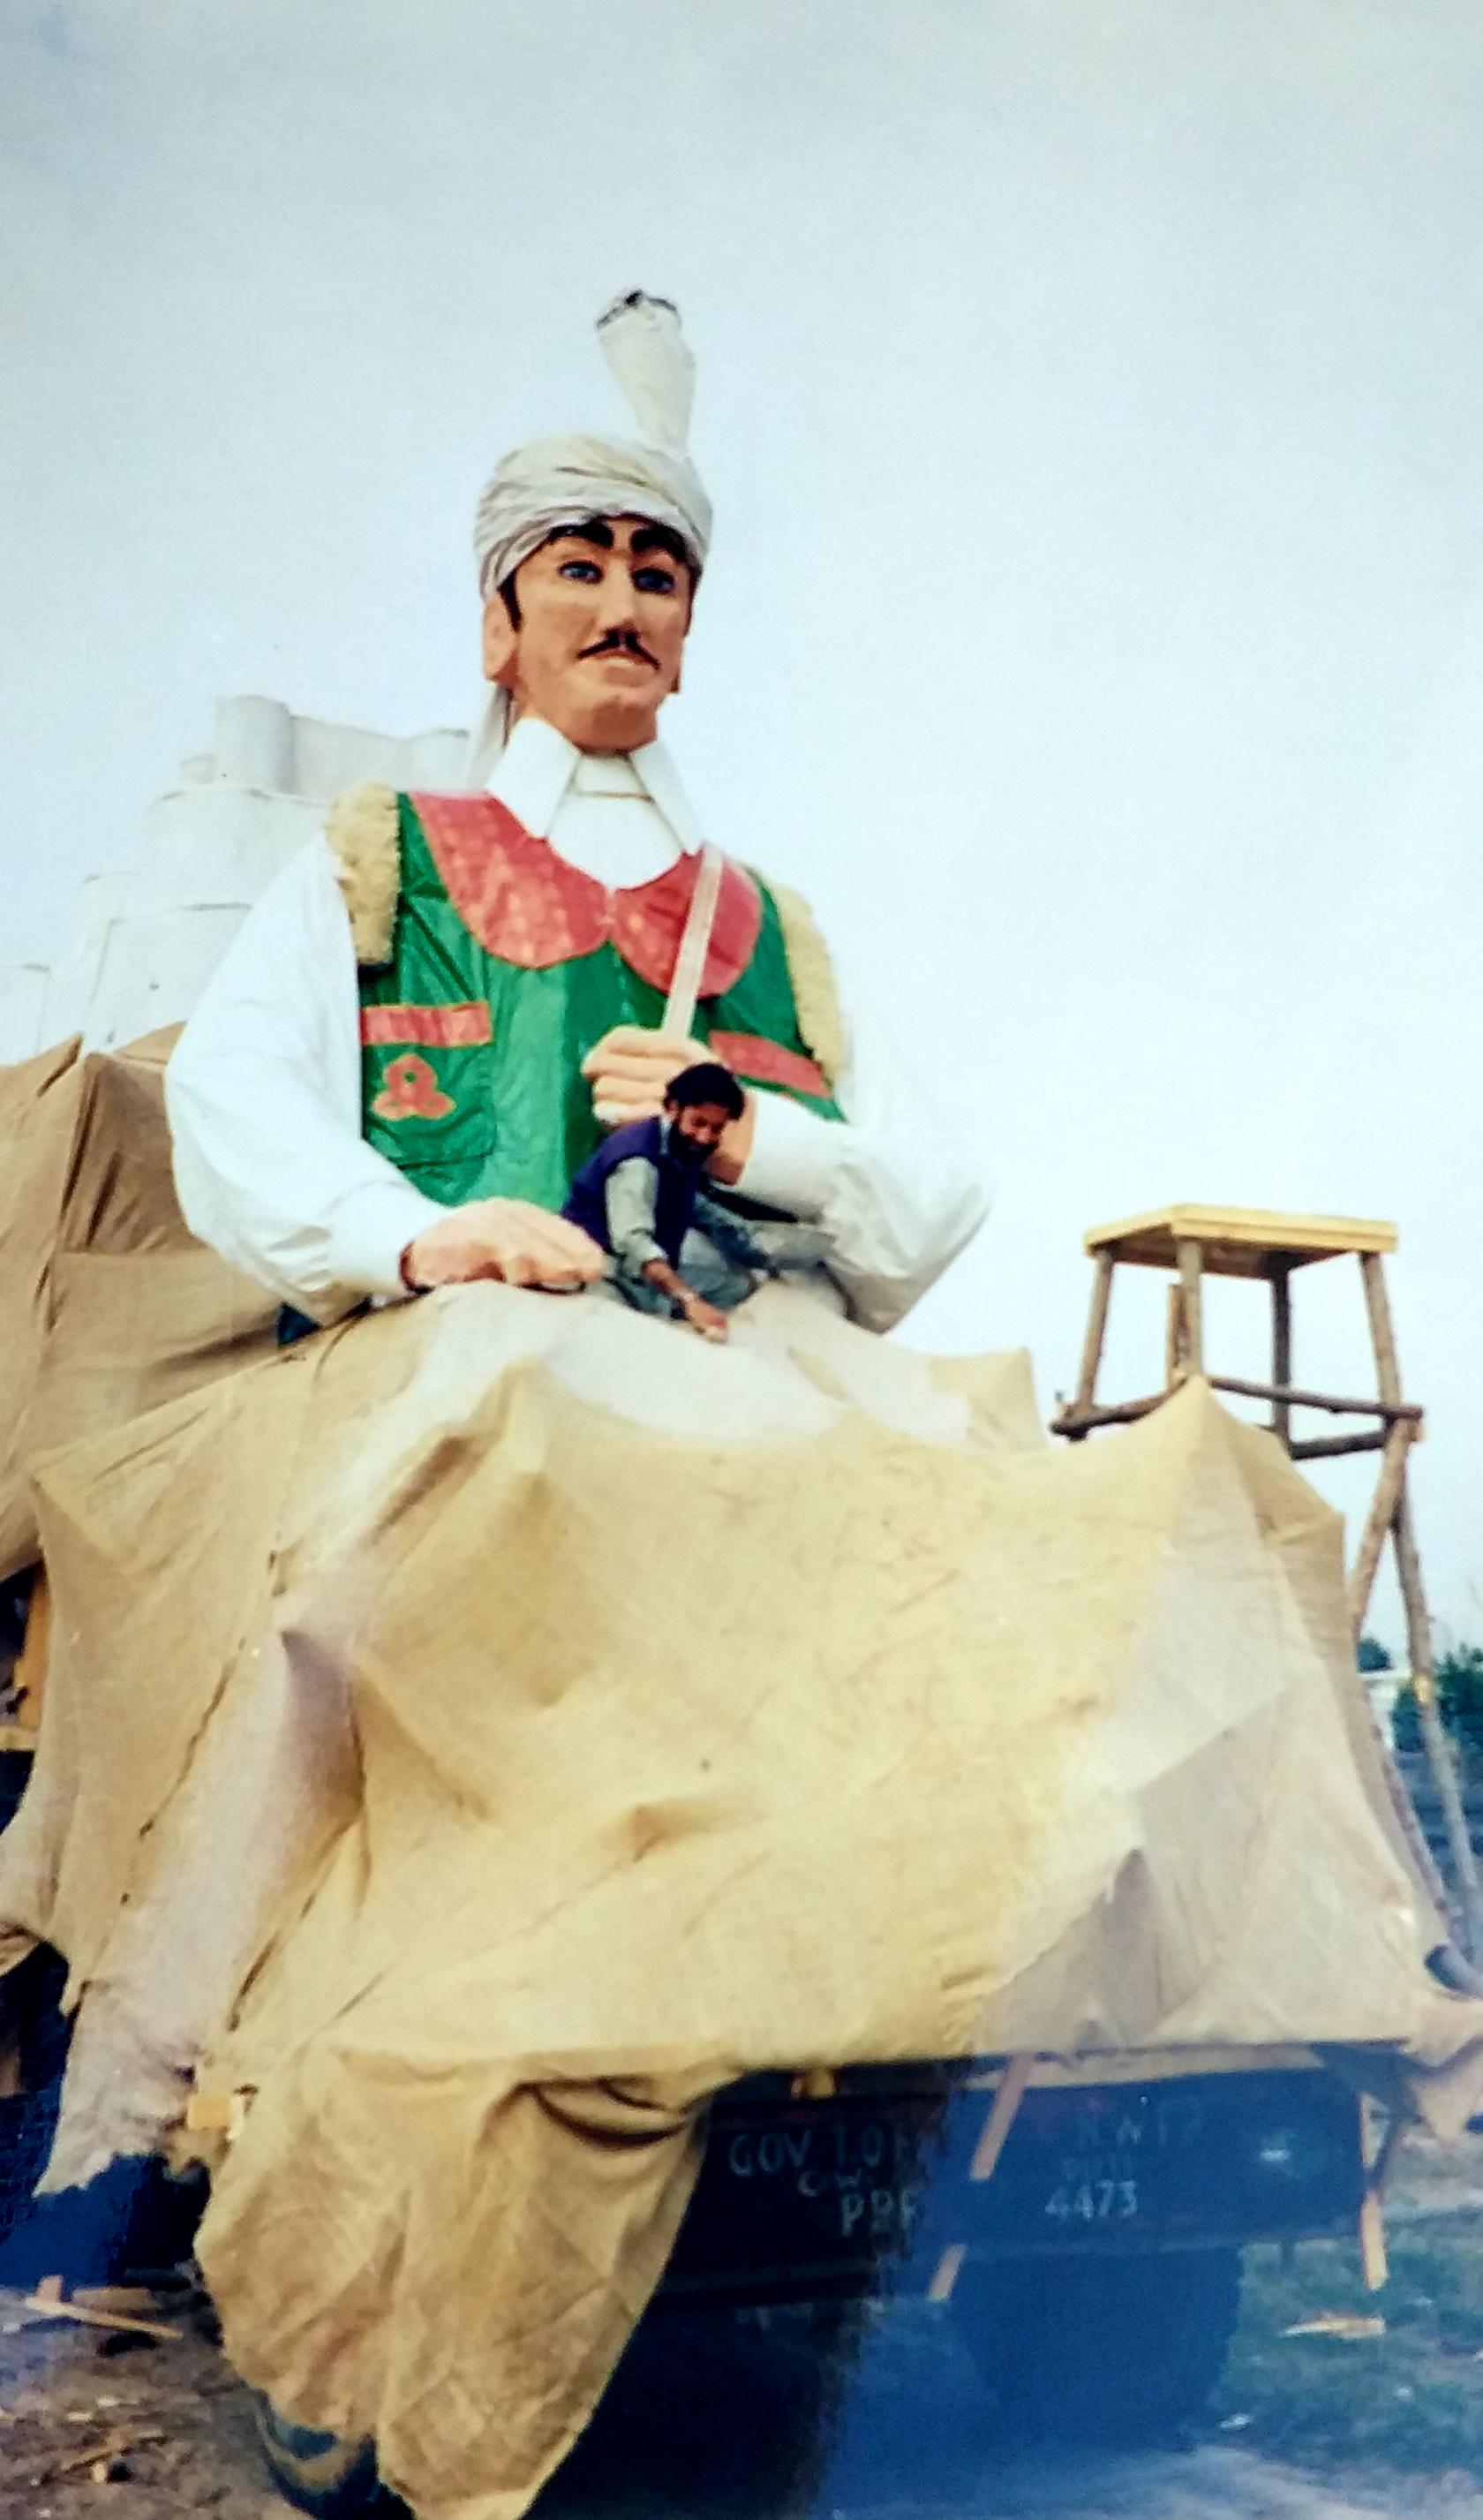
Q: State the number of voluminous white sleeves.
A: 2